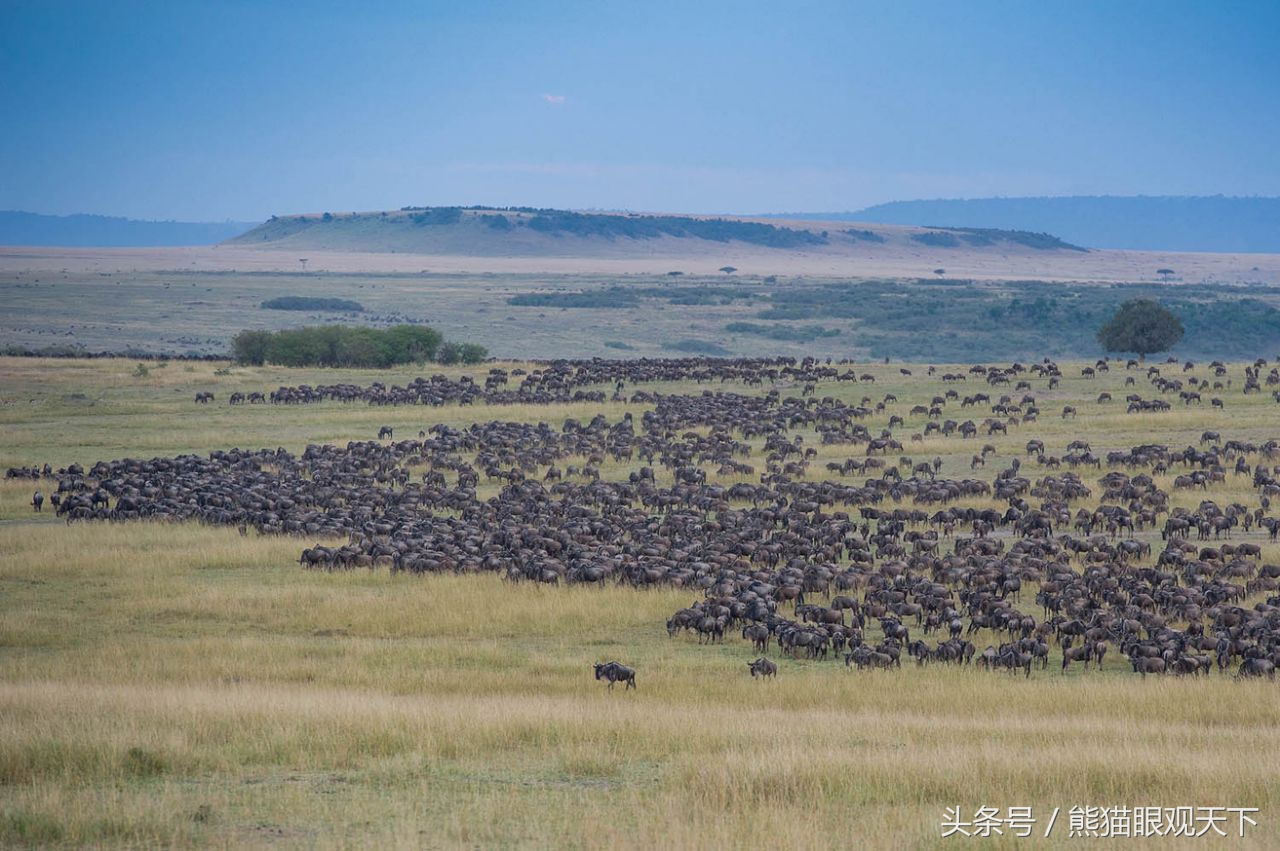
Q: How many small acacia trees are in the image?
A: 5